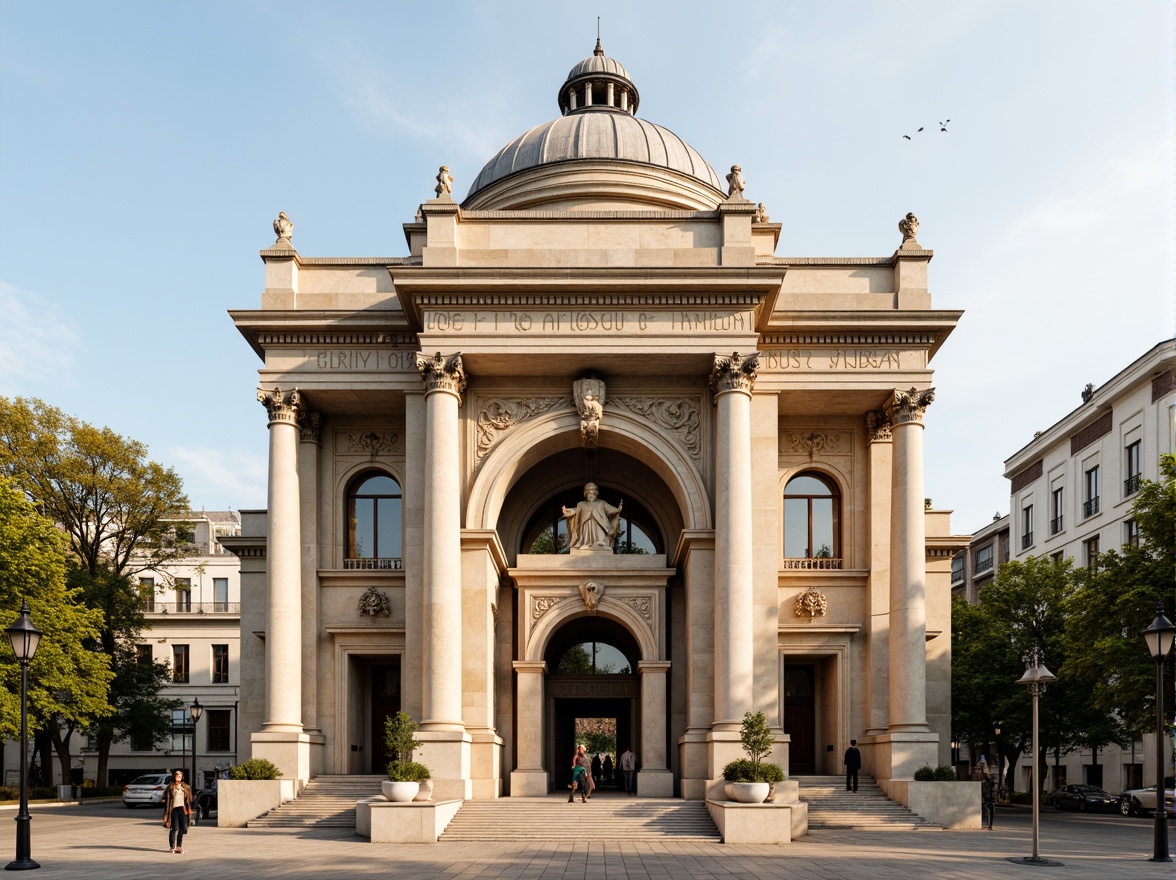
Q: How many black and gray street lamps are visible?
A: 4